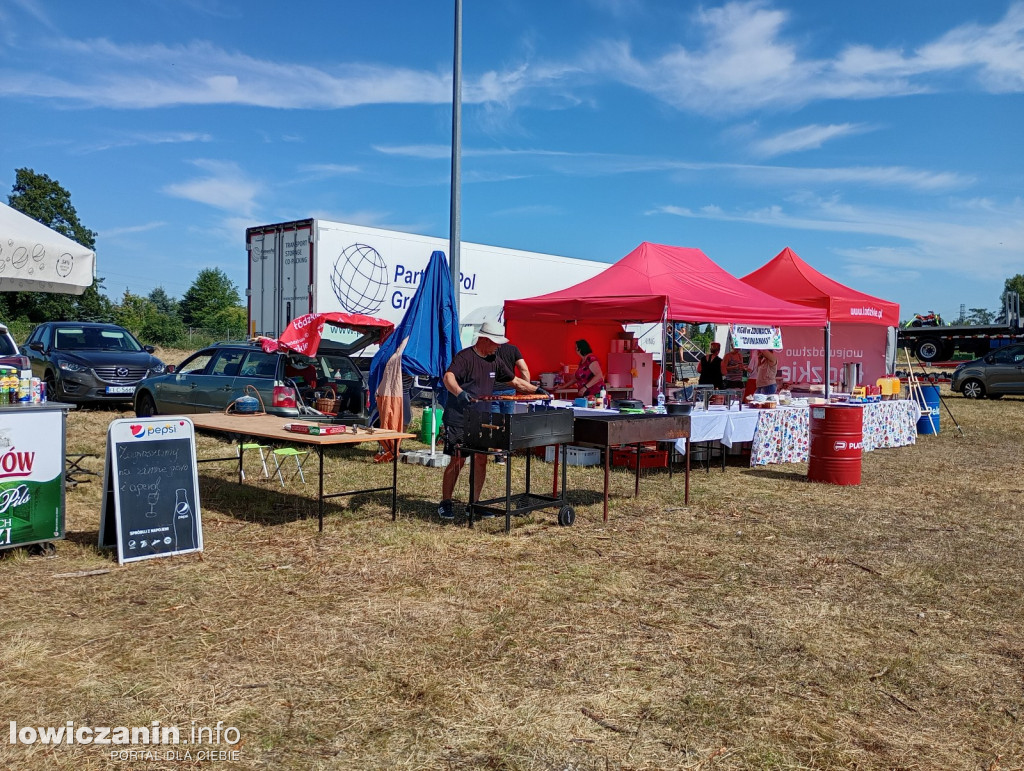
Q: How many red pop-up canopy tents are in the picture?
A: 2